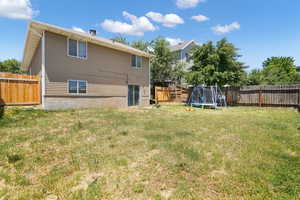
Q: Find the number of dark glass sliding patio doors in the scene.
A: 1